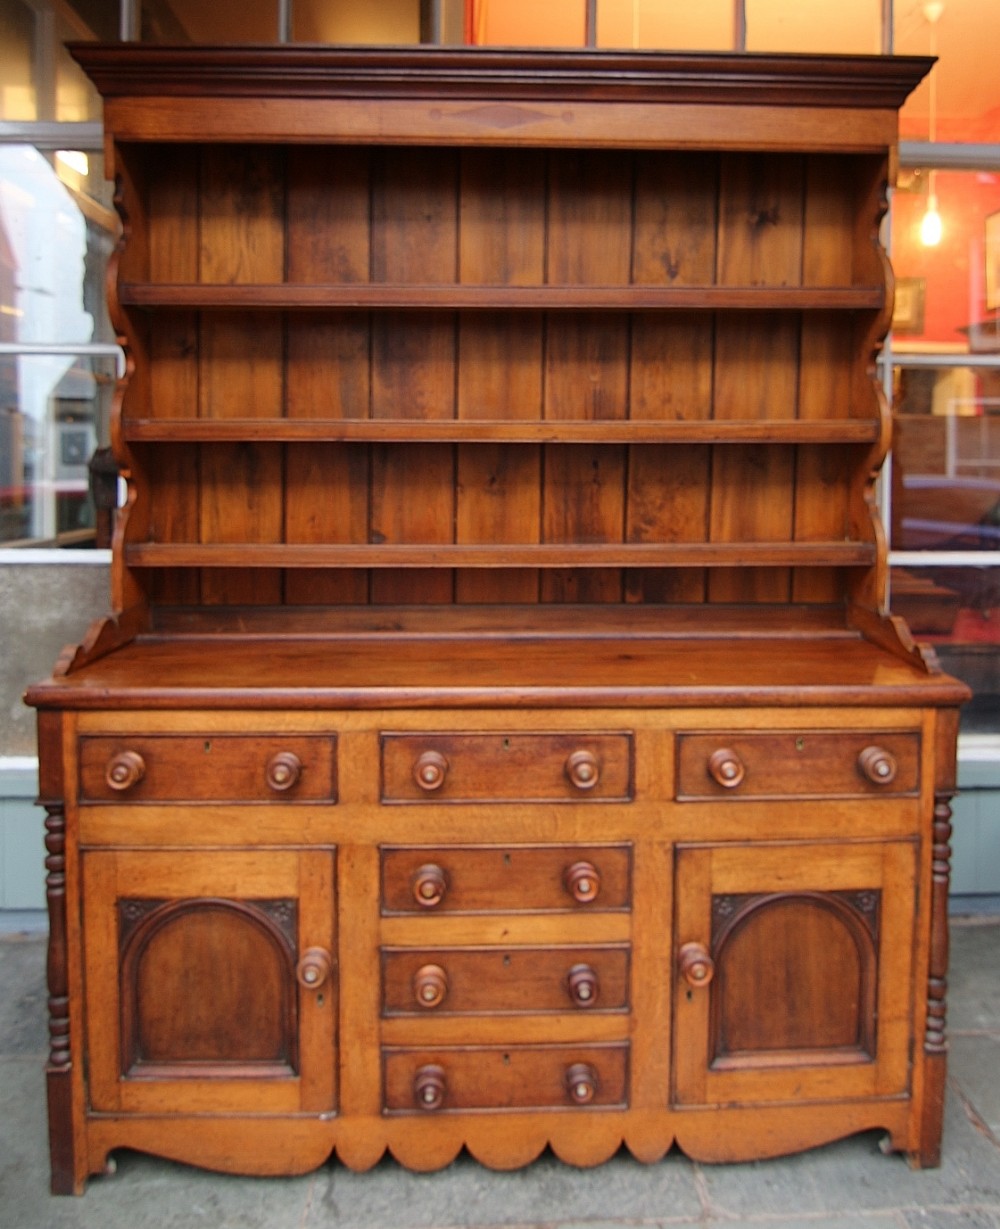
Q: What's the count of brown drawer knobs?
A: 12